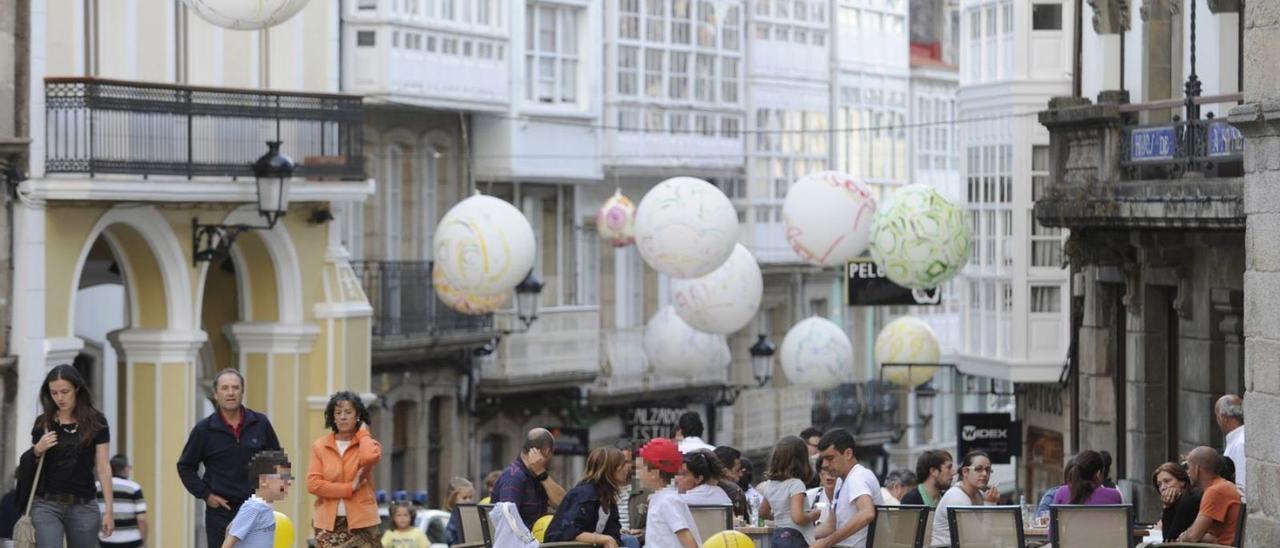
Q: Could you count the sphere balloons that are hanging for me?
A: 11